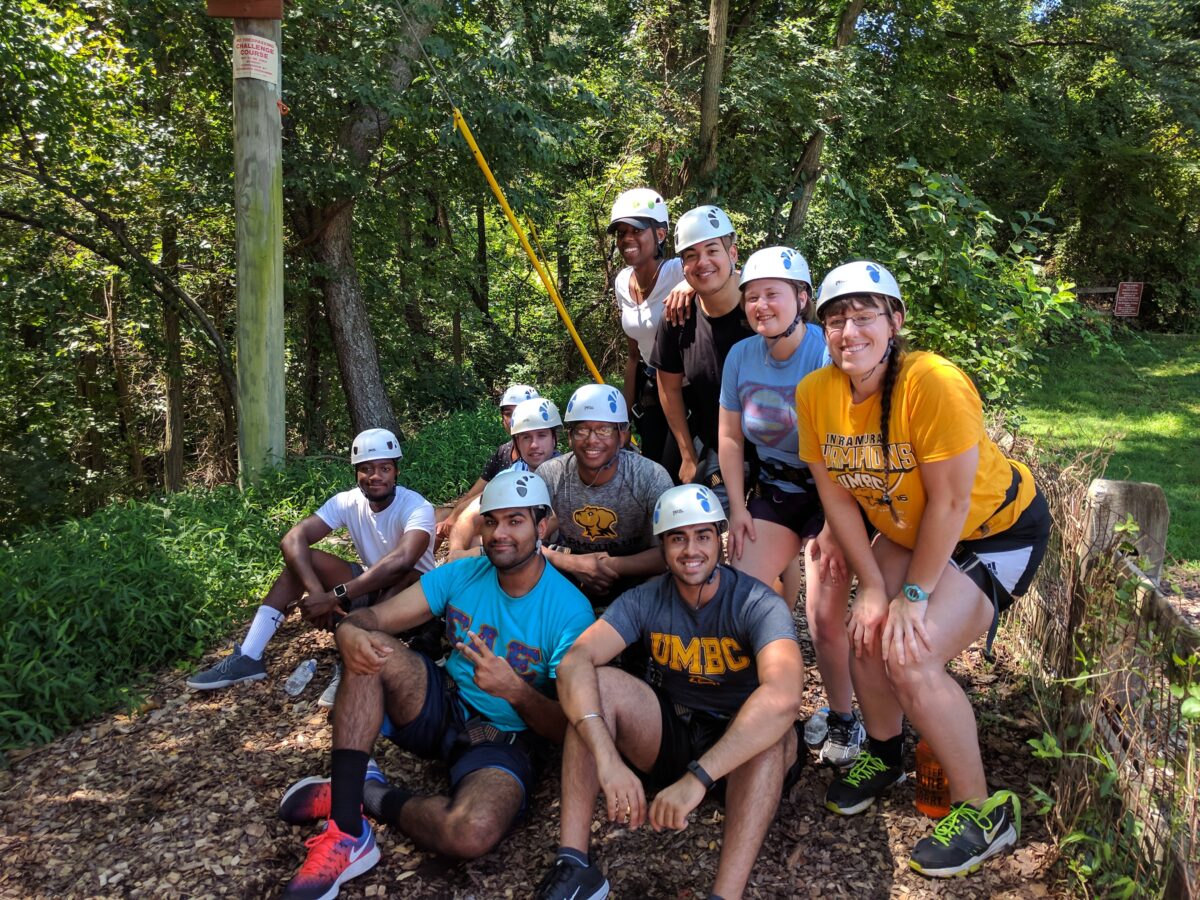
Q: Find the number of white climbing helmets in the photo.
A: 10